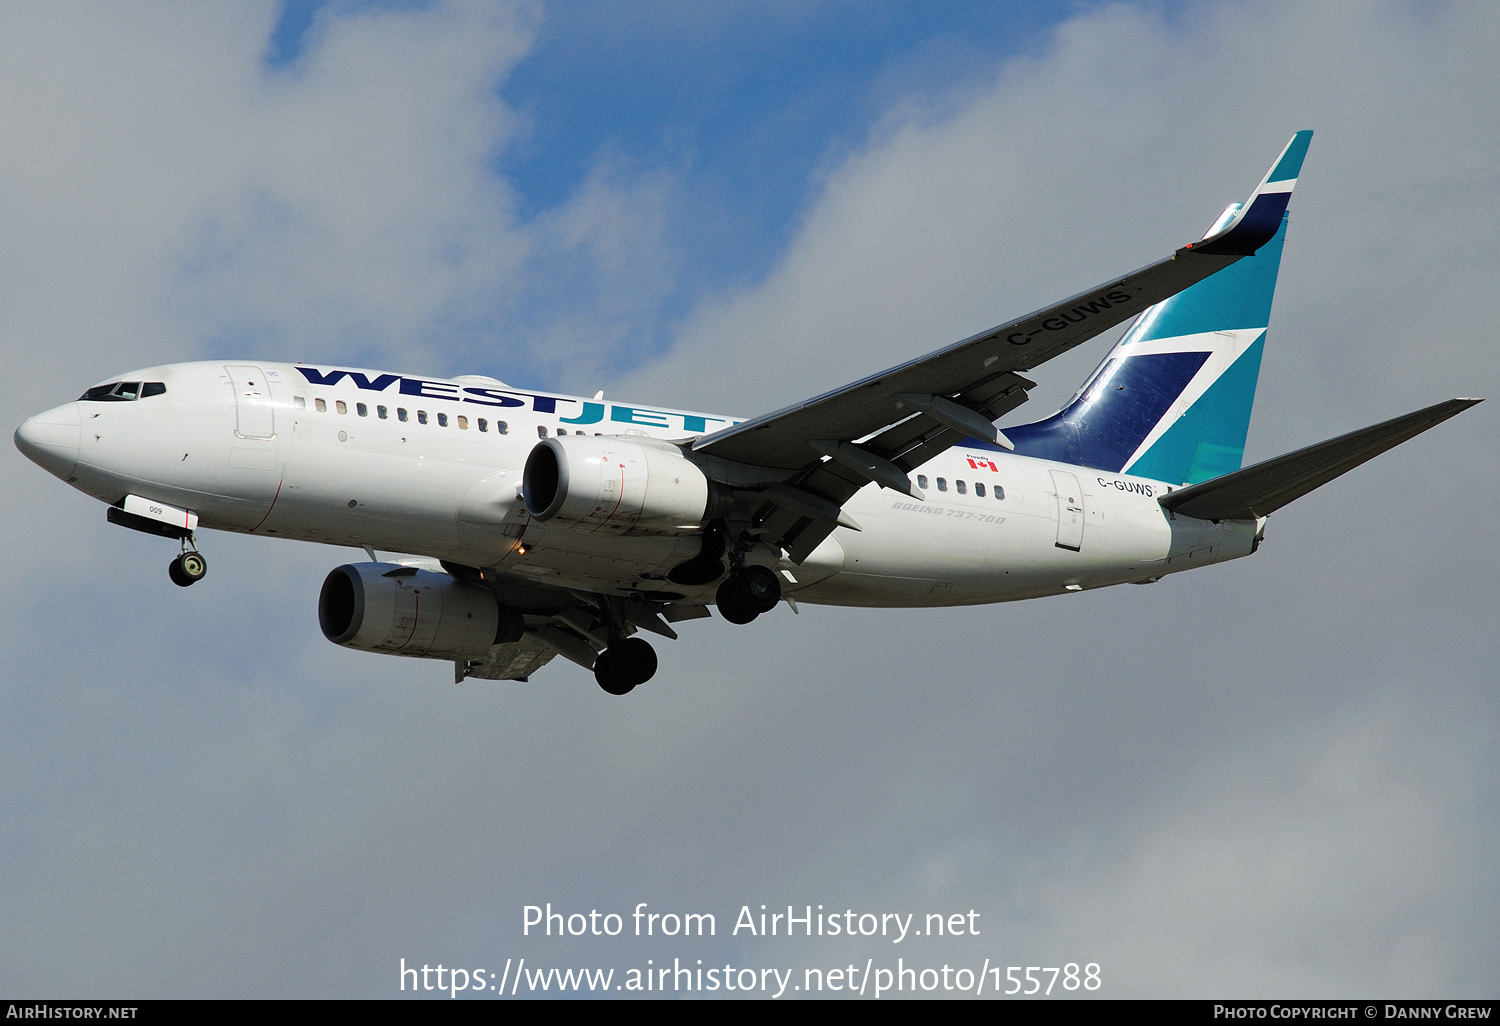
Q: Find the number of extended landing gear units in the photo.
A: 3